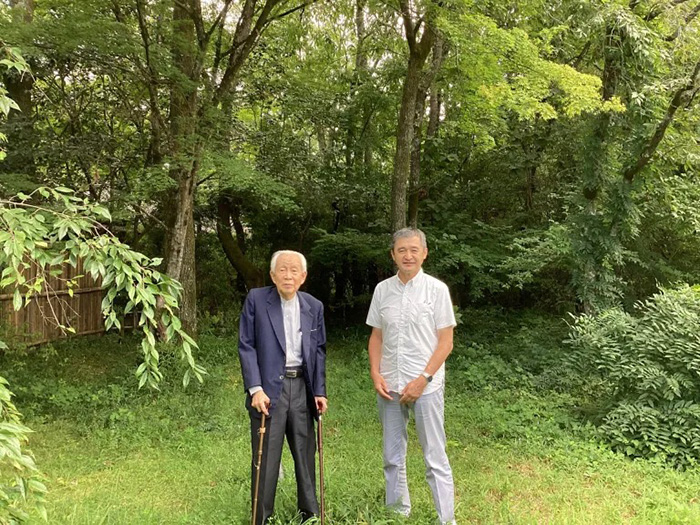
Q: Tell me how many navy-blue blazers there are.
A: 1